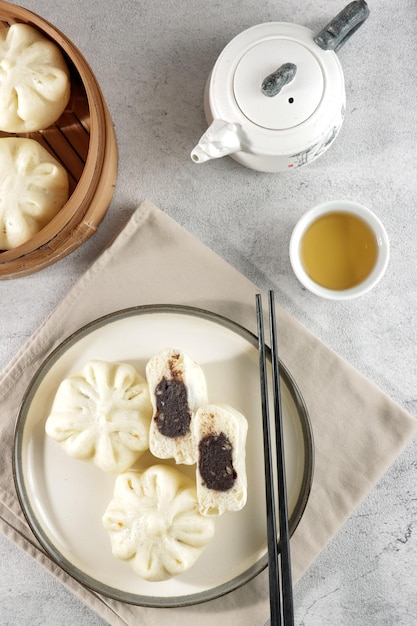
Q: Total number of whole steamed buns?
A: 4